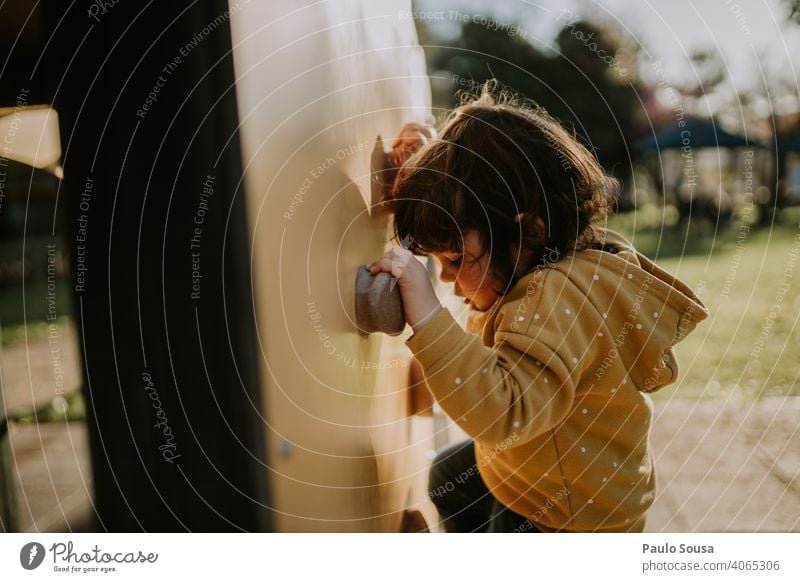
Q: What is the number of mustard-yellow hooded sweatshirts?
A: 1